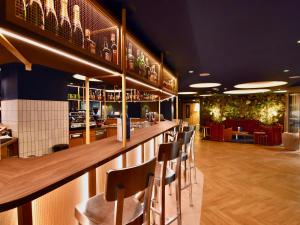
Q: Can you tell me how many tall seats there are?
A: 4